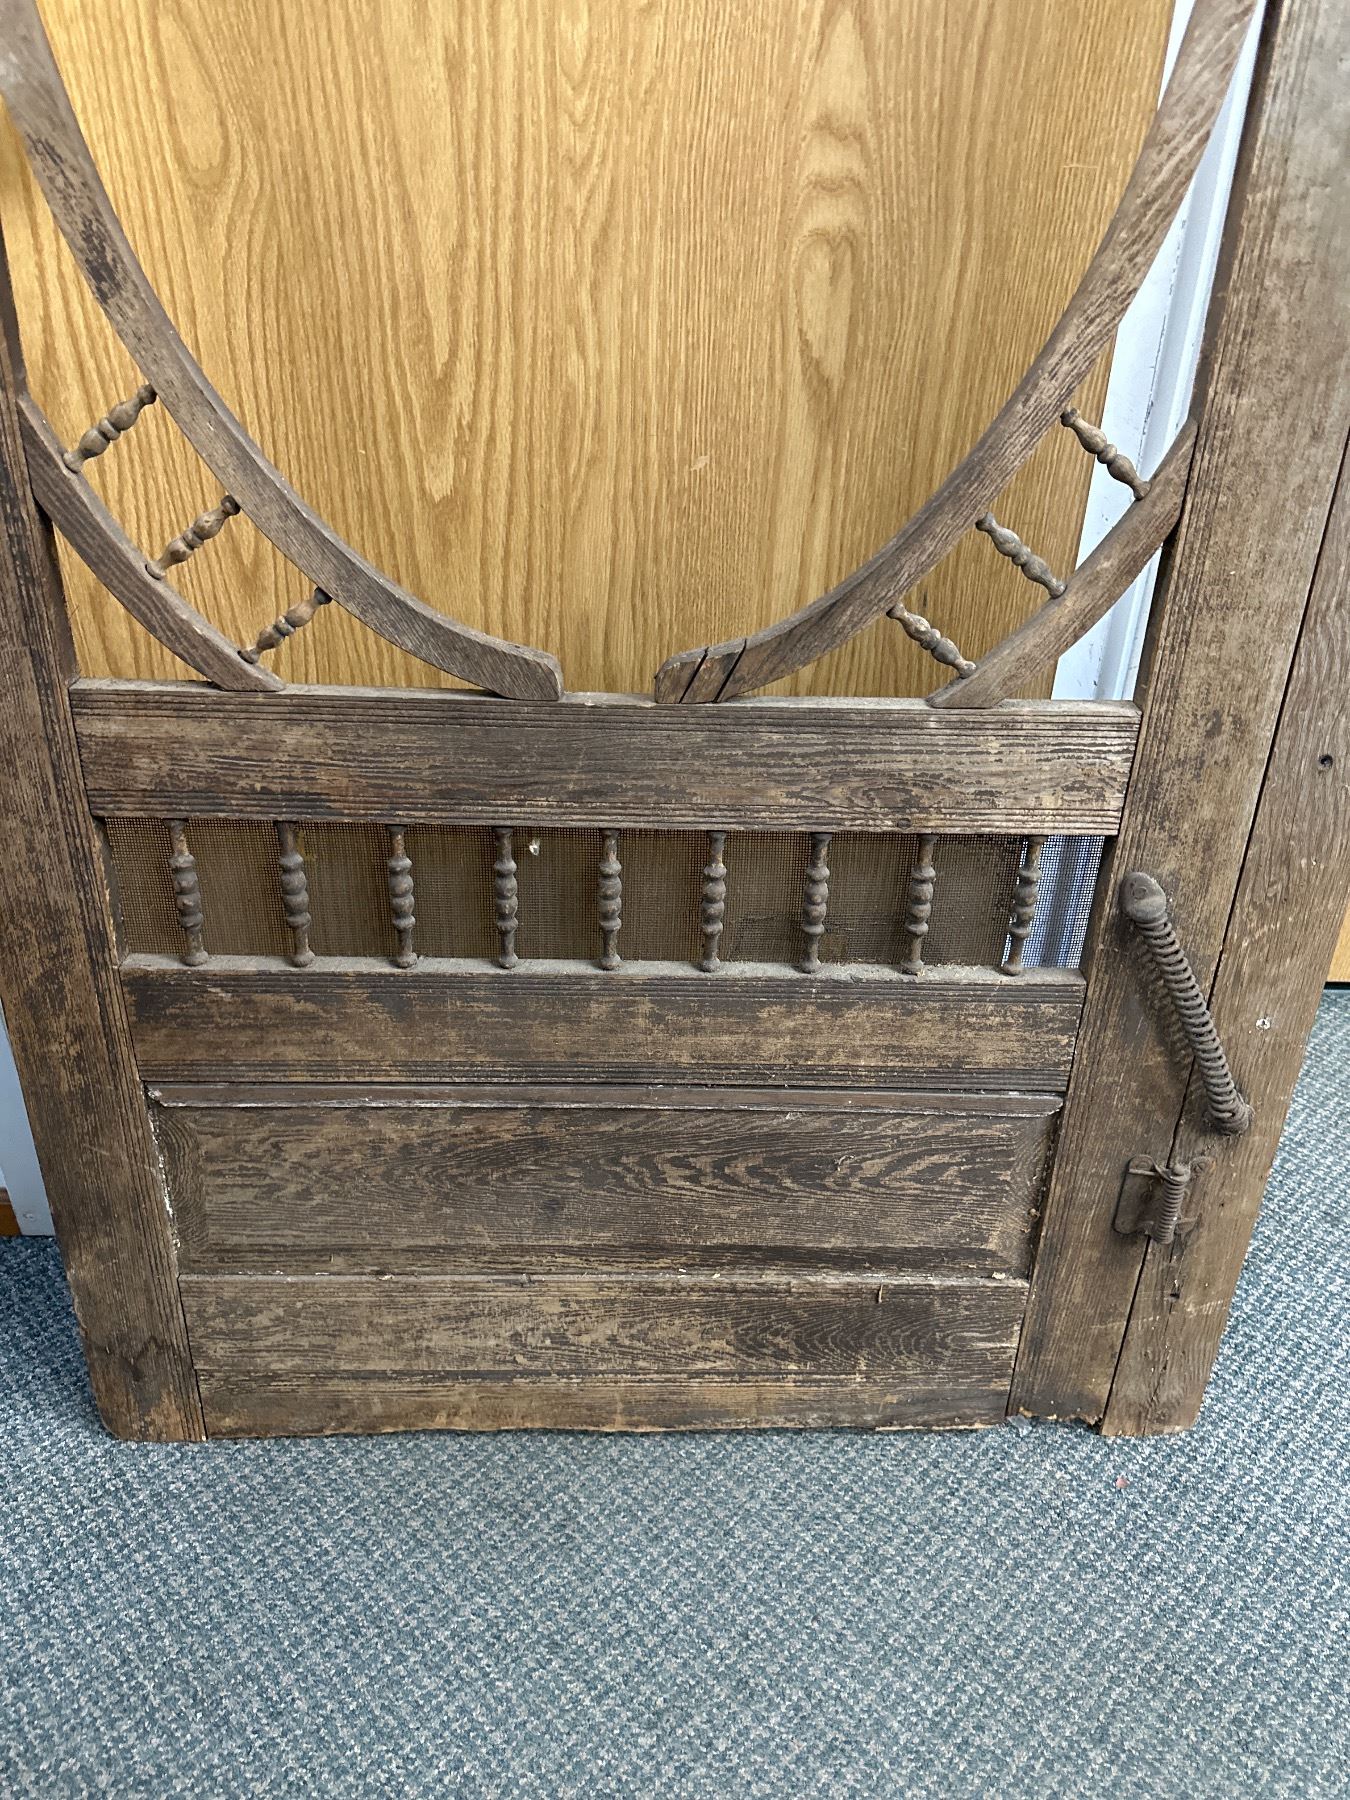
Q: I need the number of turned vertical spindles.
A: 9